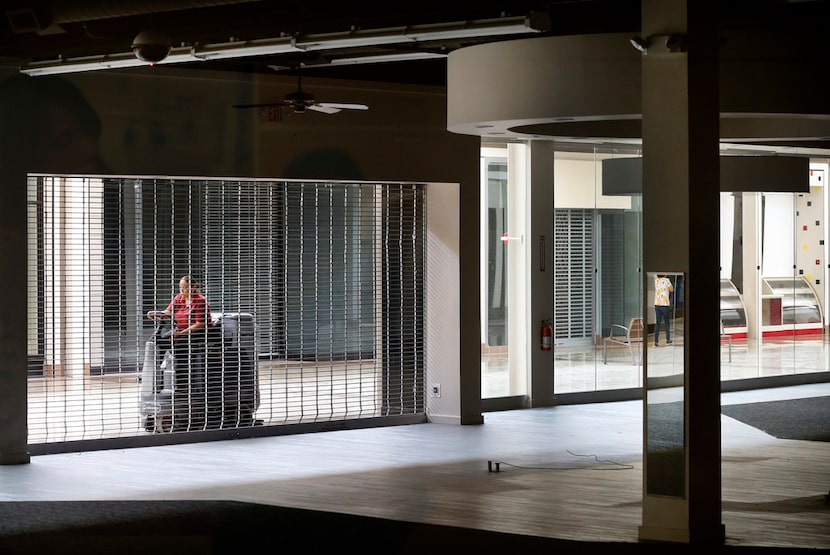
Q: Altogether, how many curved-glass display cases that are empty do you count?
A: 2